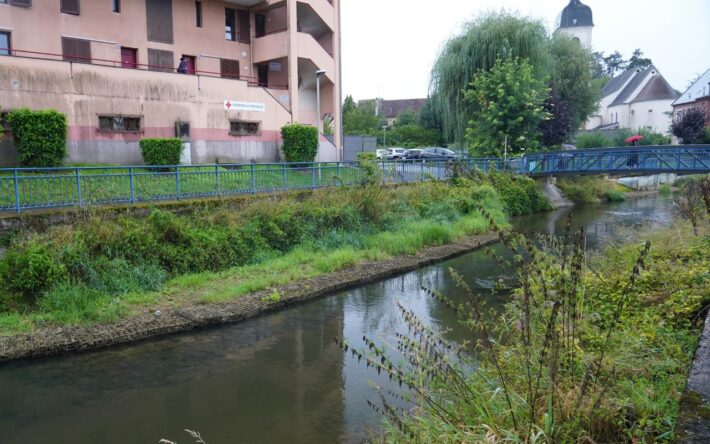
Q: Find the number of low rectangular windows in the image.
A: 2